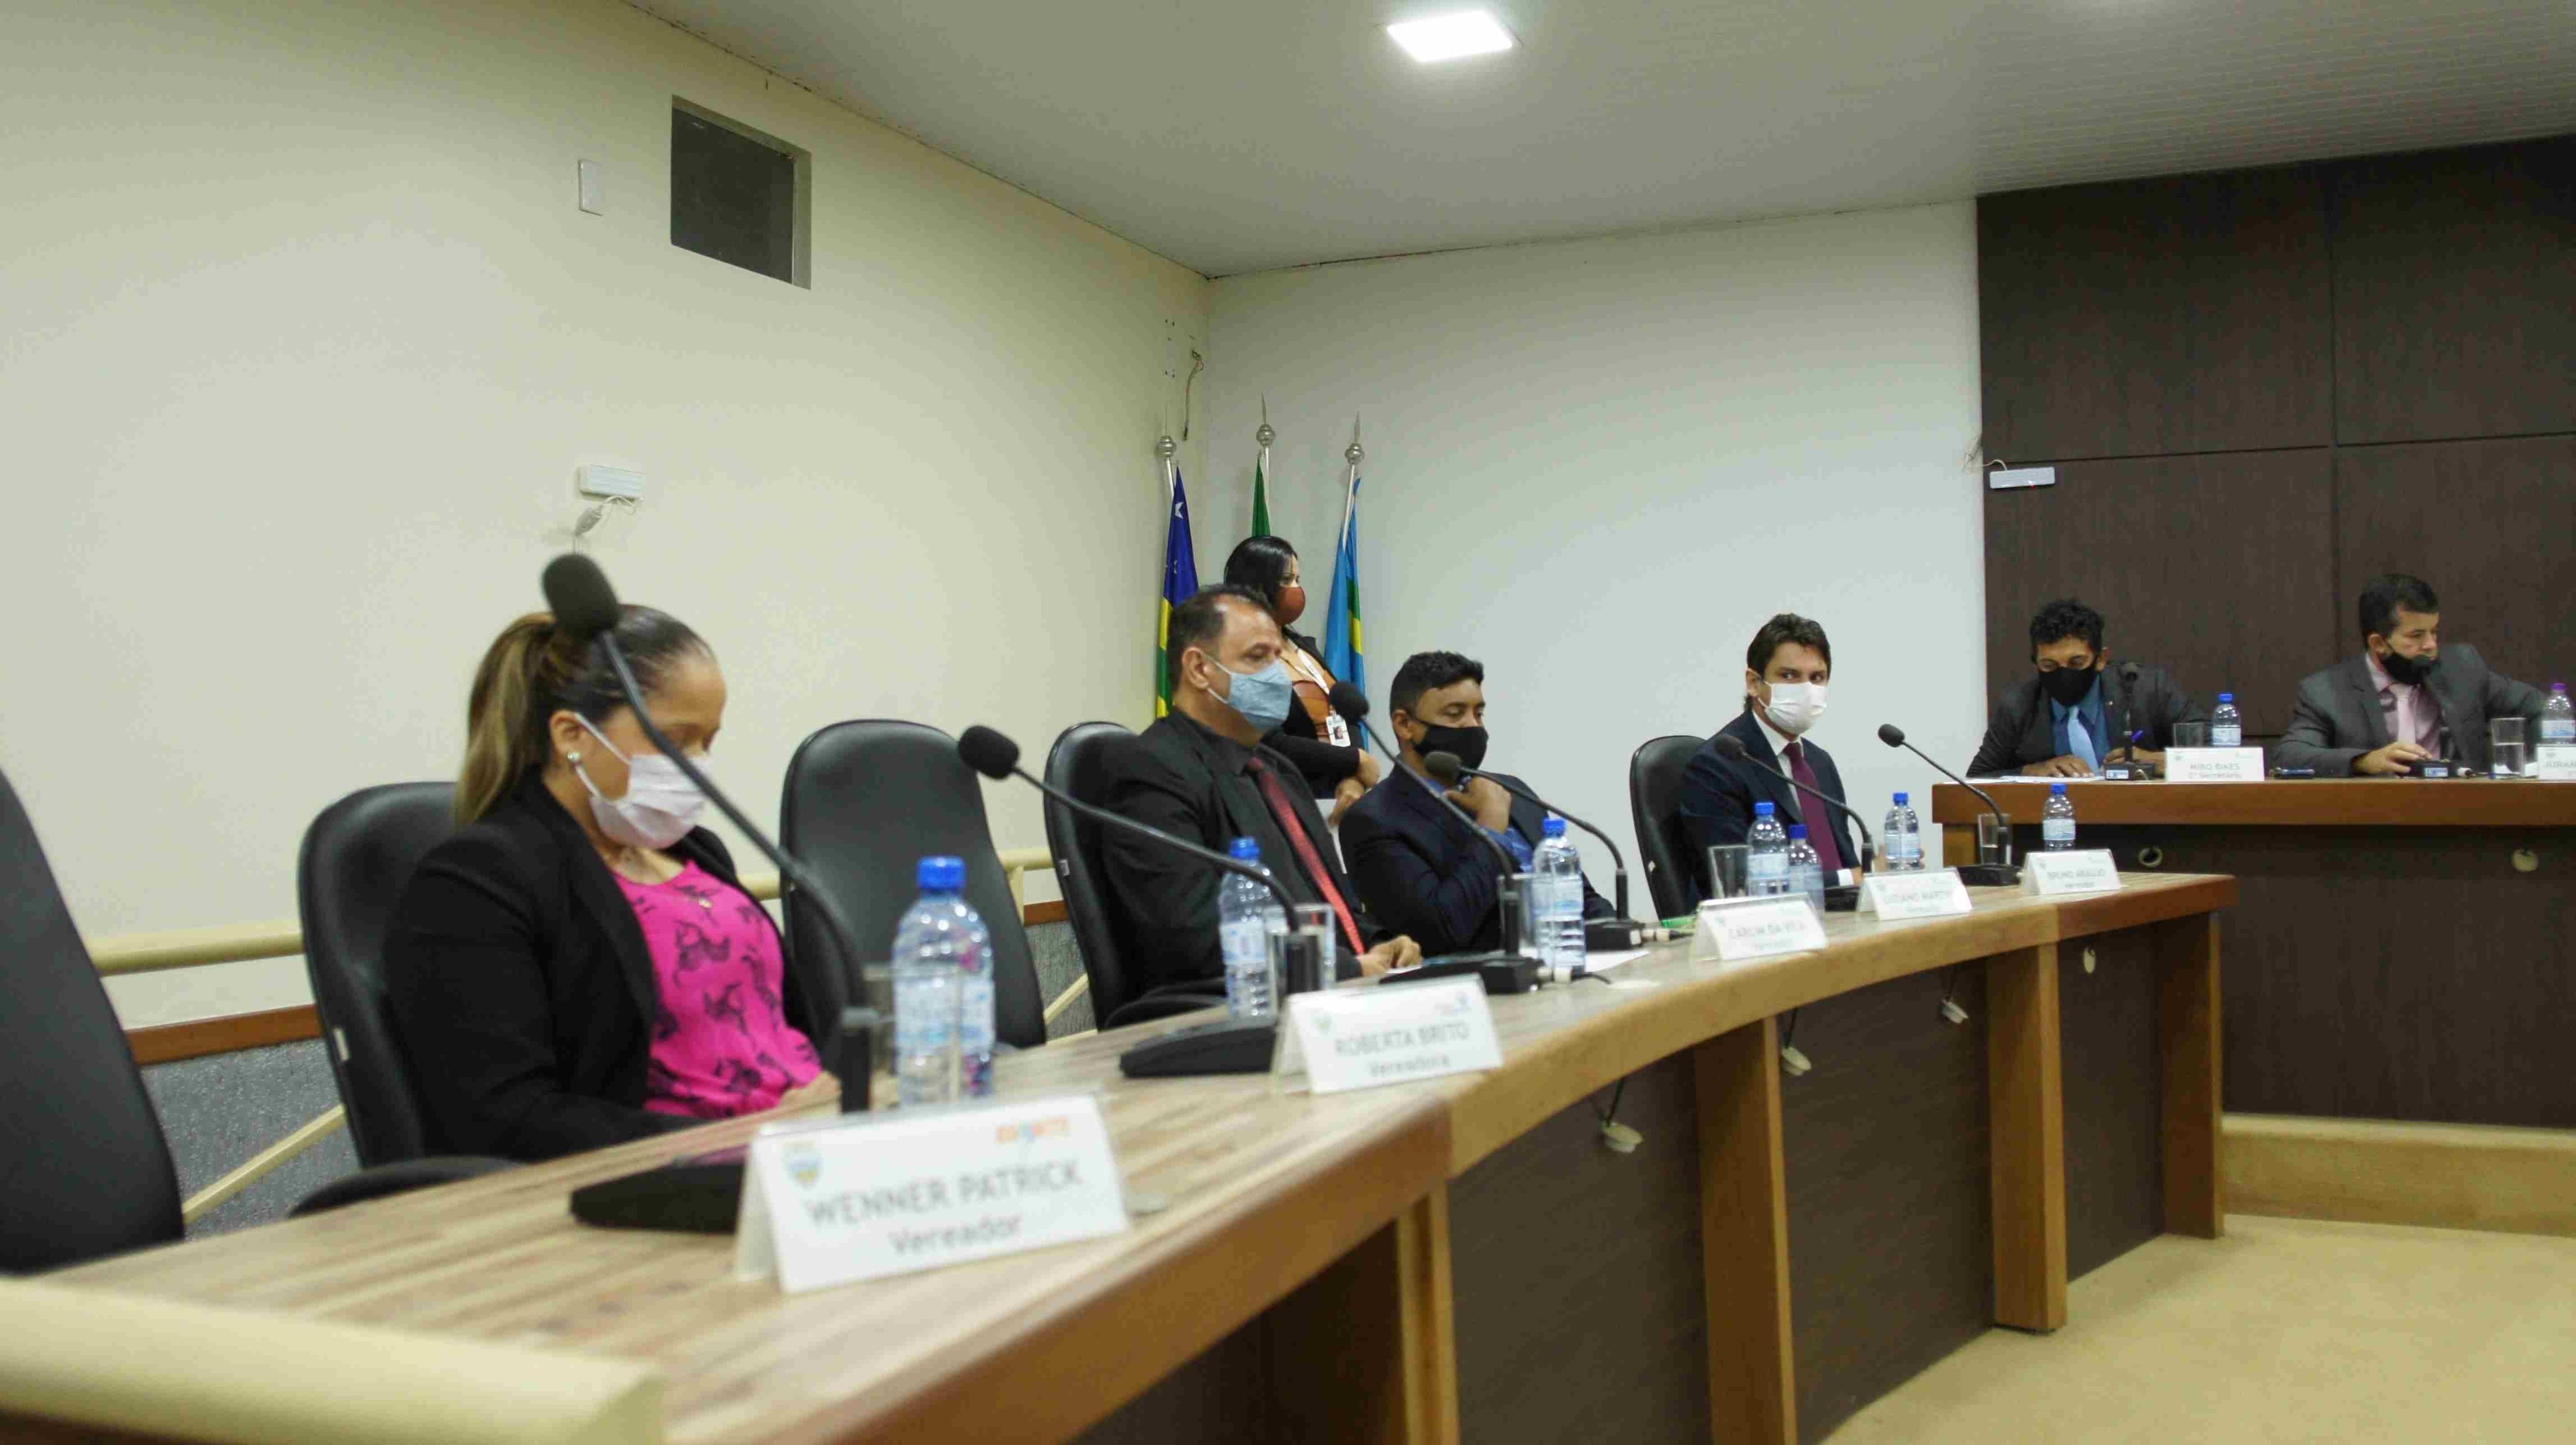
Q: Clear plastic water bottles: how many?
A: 9